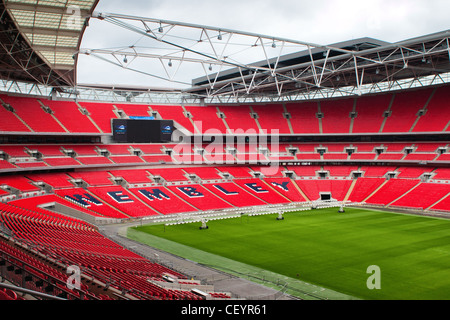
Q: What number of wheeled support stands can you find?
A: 3